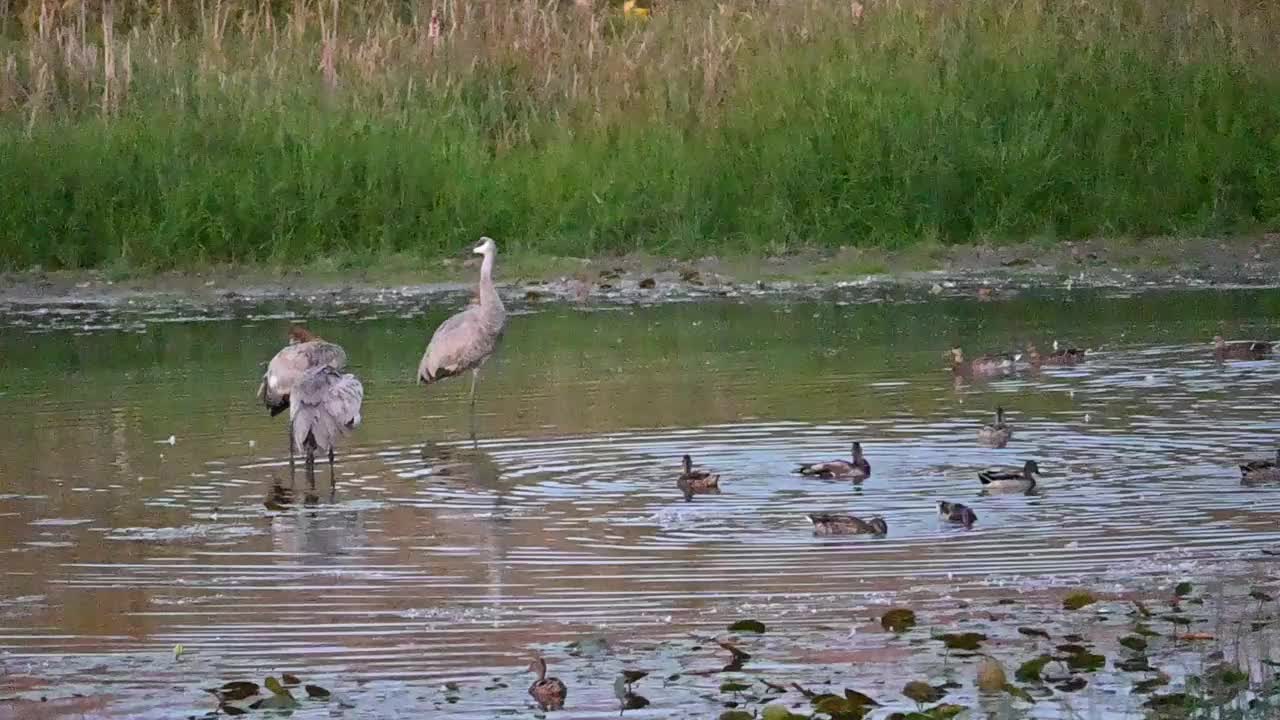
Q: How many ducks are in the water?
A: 11